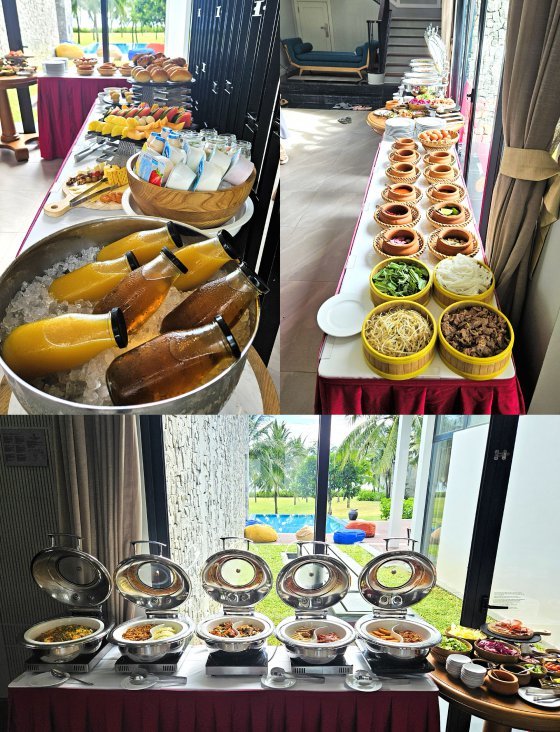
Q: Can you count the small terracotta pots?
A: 11